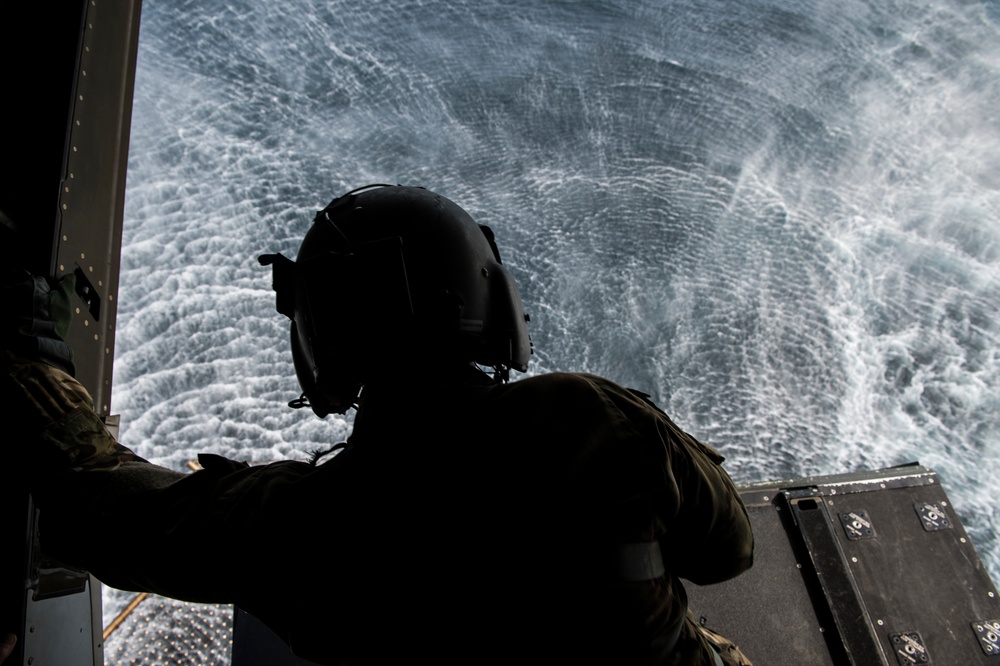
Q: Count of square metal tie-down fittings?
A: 4